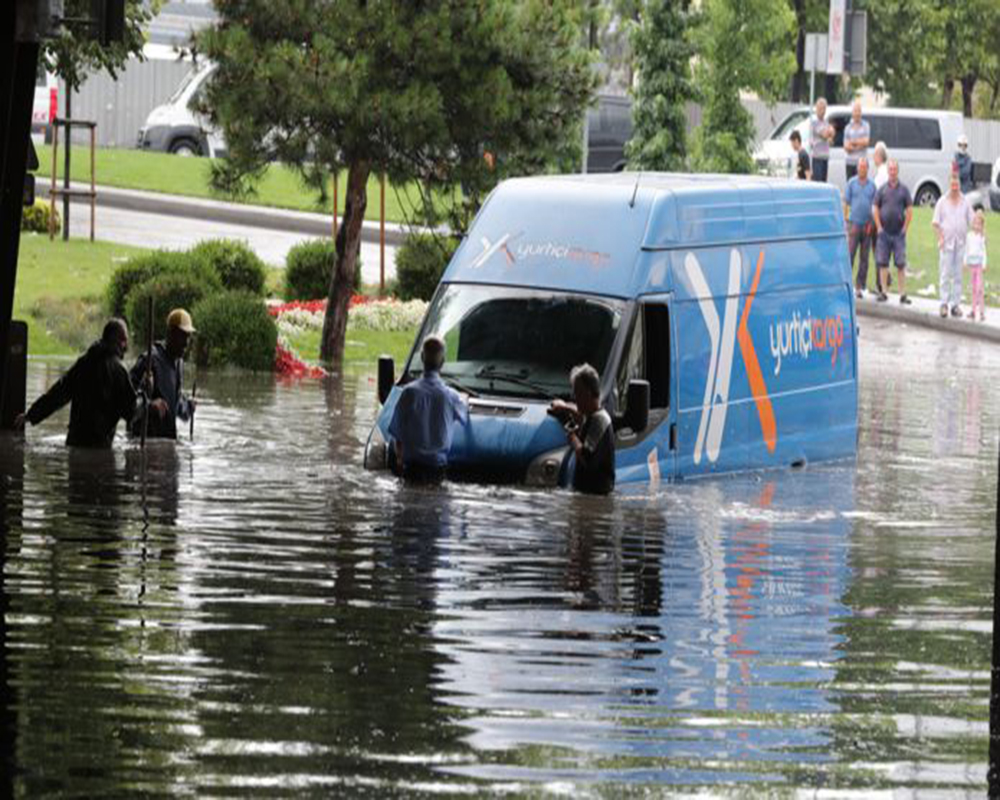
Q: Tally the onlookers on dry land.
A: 9